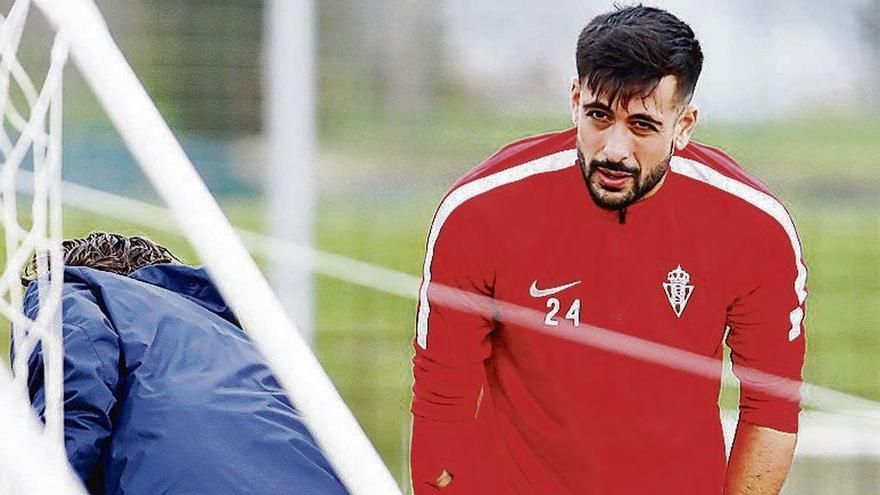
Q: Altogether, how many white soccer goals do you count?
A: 1